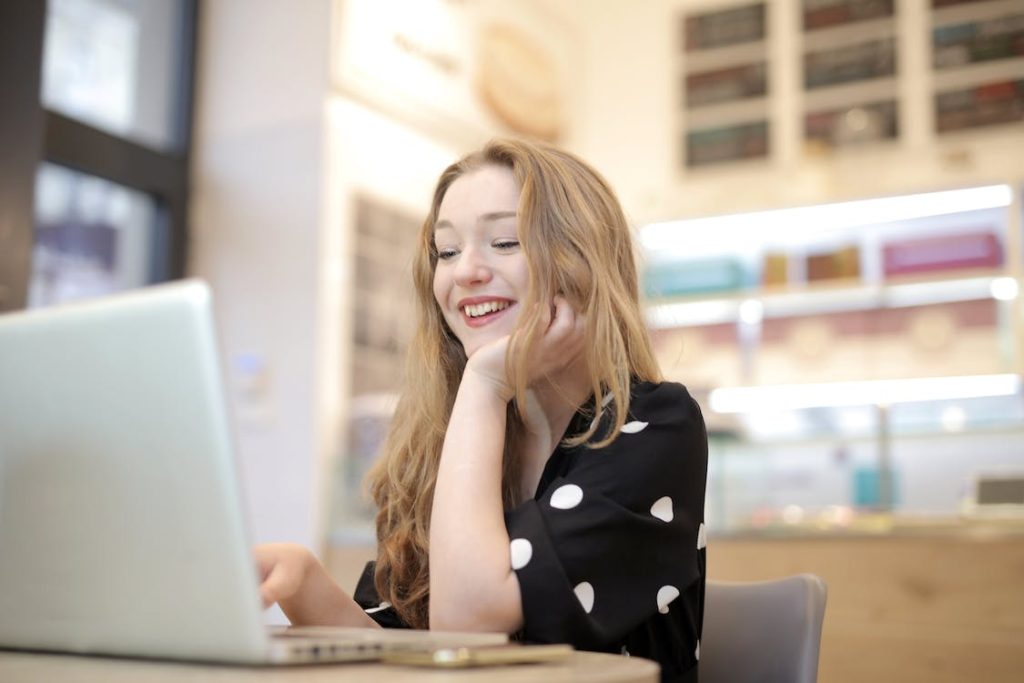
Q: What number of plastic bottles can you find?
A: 0